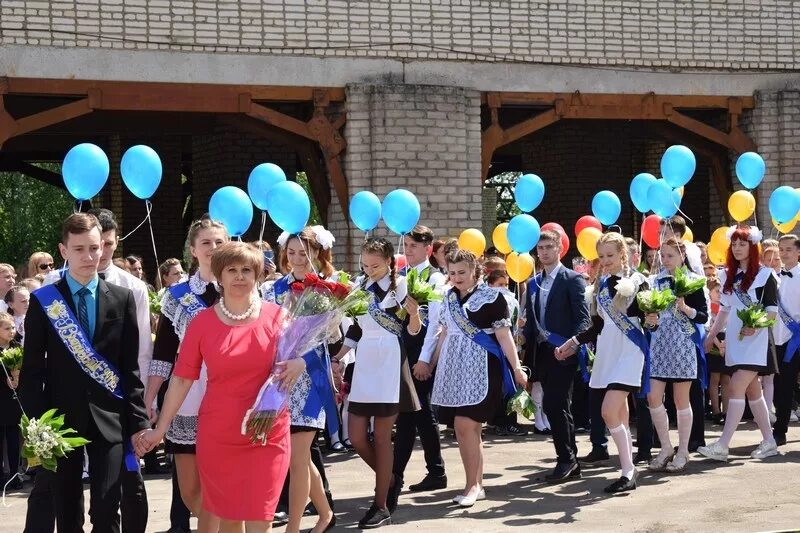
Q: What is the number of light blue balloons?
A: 15